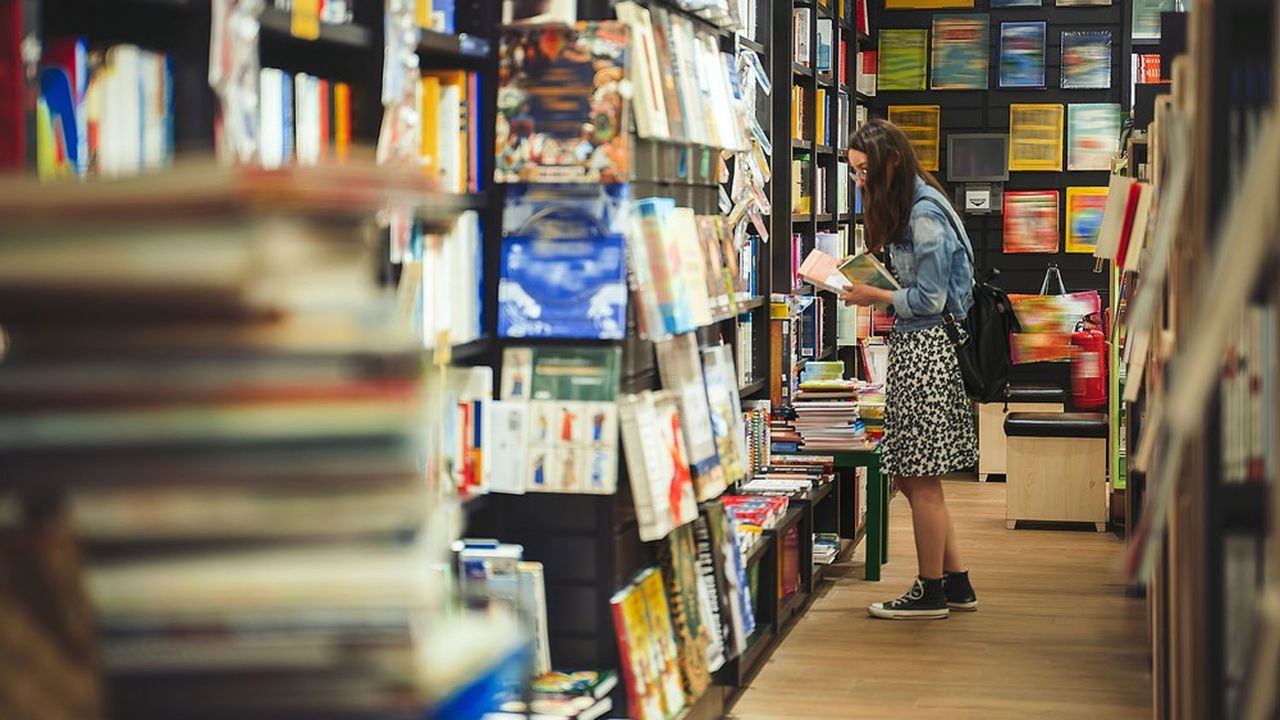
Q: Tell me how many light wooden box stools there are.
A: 2